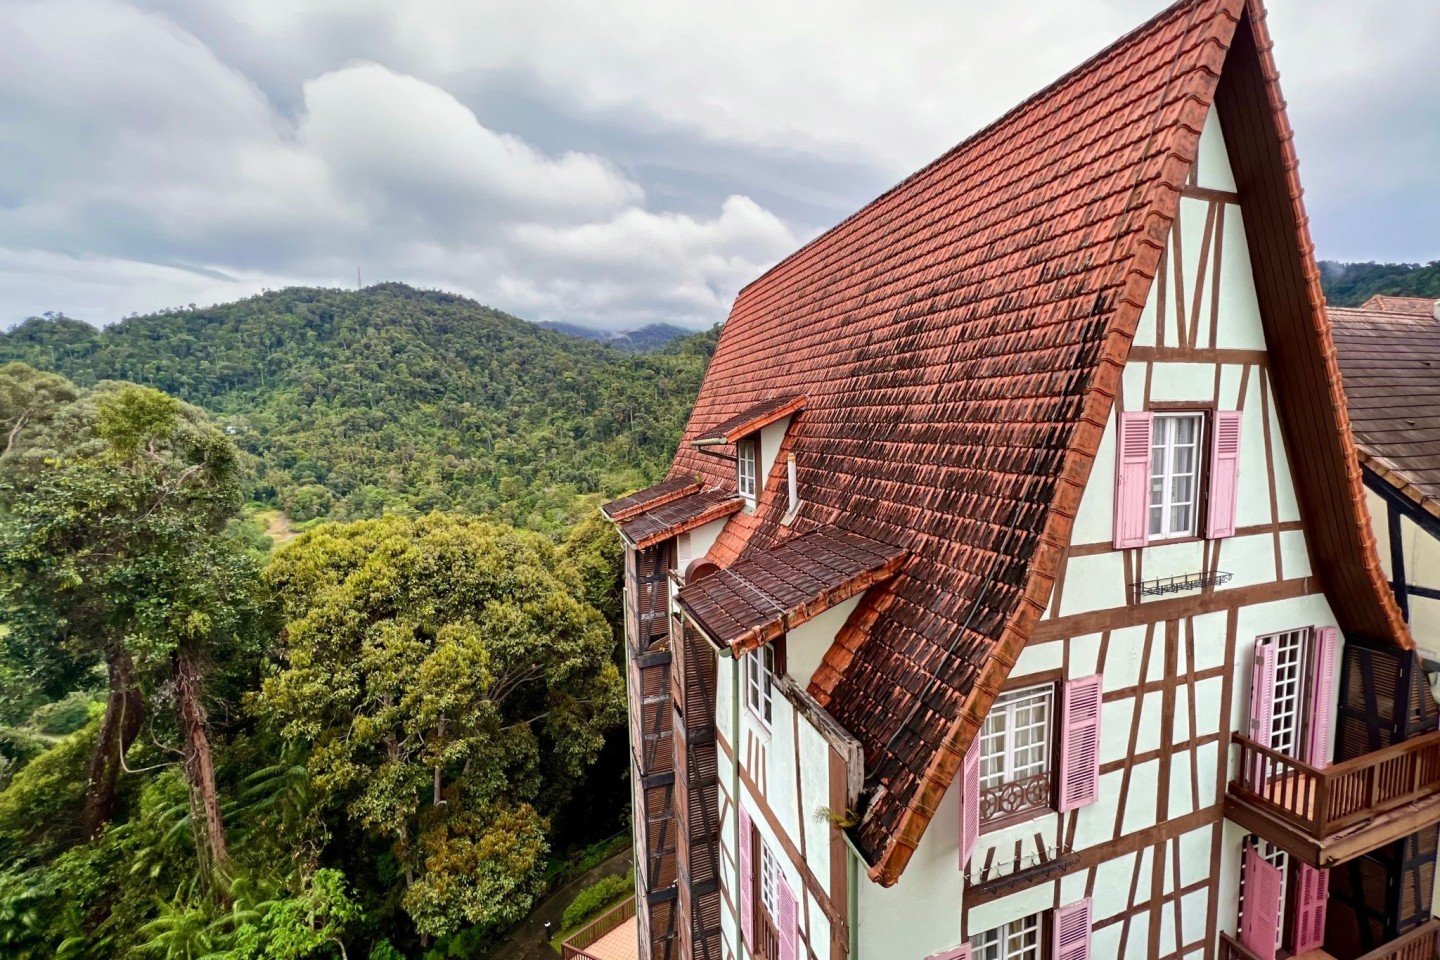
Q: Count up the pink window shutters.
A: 12